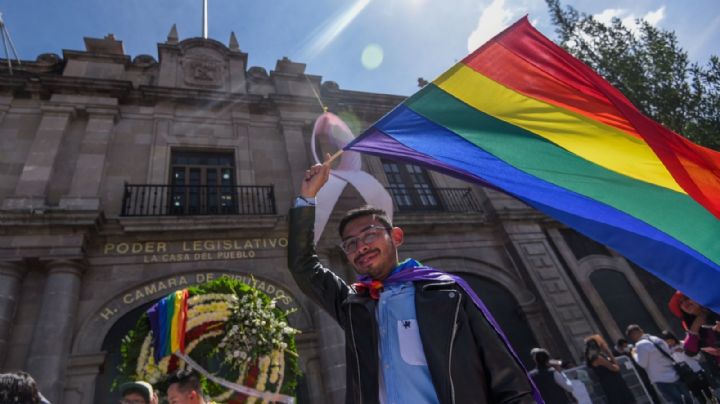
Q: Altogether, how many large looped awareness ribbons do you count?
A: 1